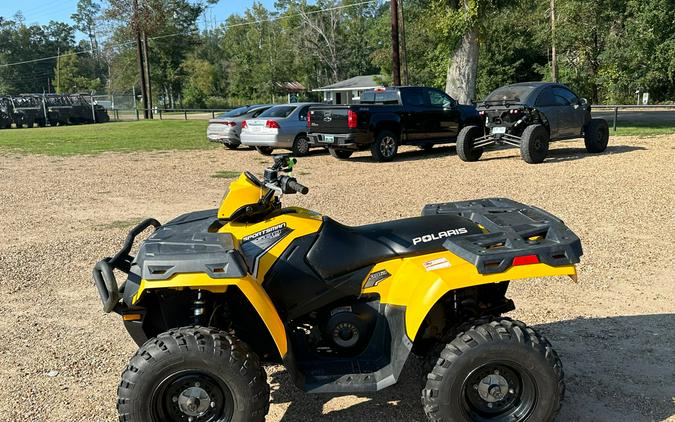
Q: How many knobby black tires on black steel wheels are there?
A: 2